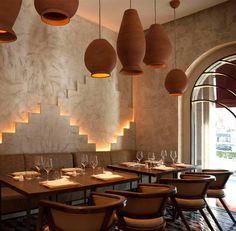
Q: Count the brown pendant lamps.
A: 6